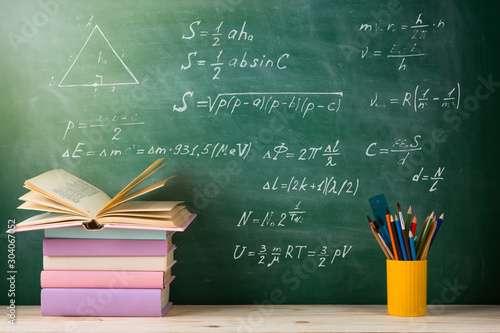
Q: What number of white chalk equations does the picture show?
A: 14